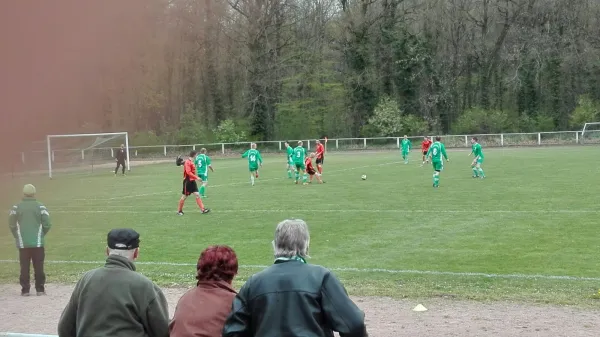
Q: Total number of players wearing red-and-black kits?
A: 4